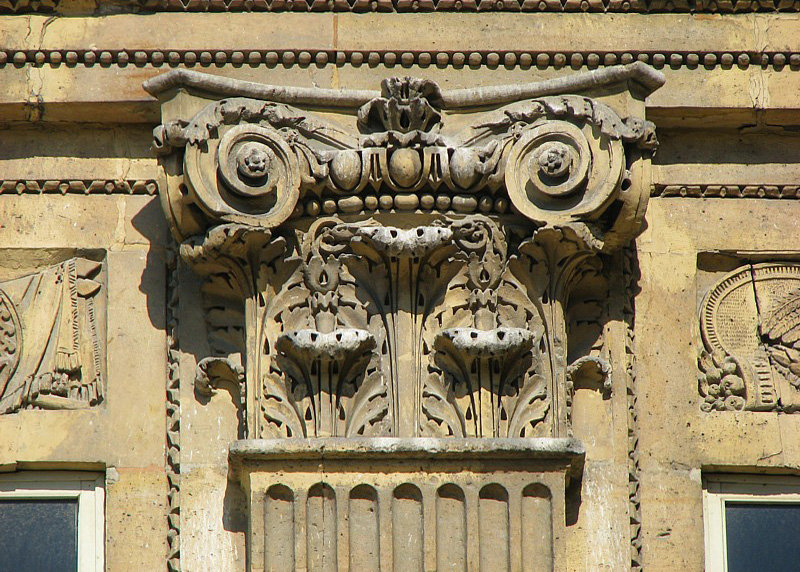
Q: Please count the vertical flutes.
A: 7